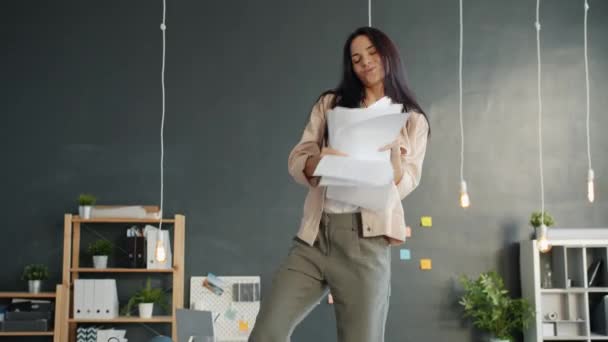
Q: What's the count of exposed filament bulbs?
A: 4